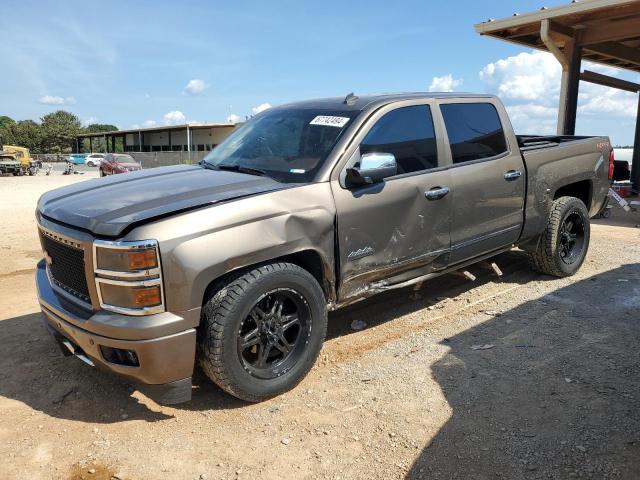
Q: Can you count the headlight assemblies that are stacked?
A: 2